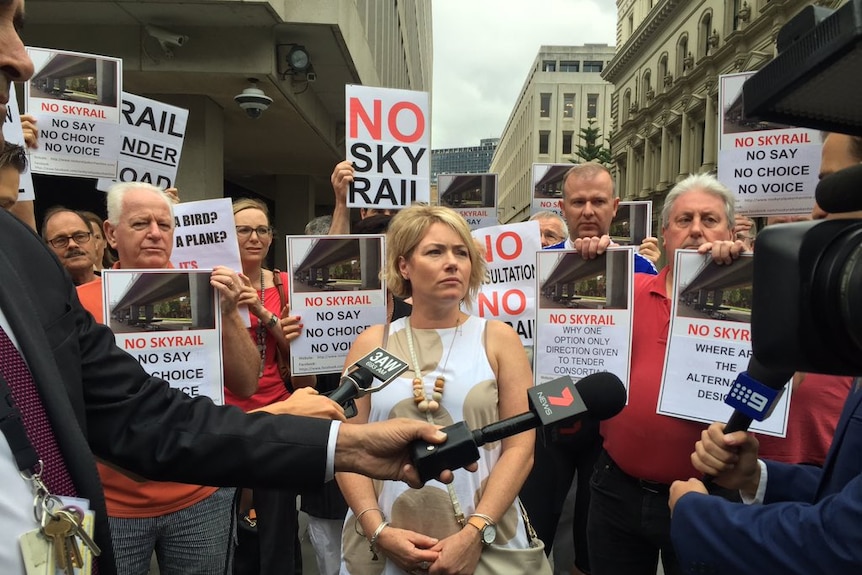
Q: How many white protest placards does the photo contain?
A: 14